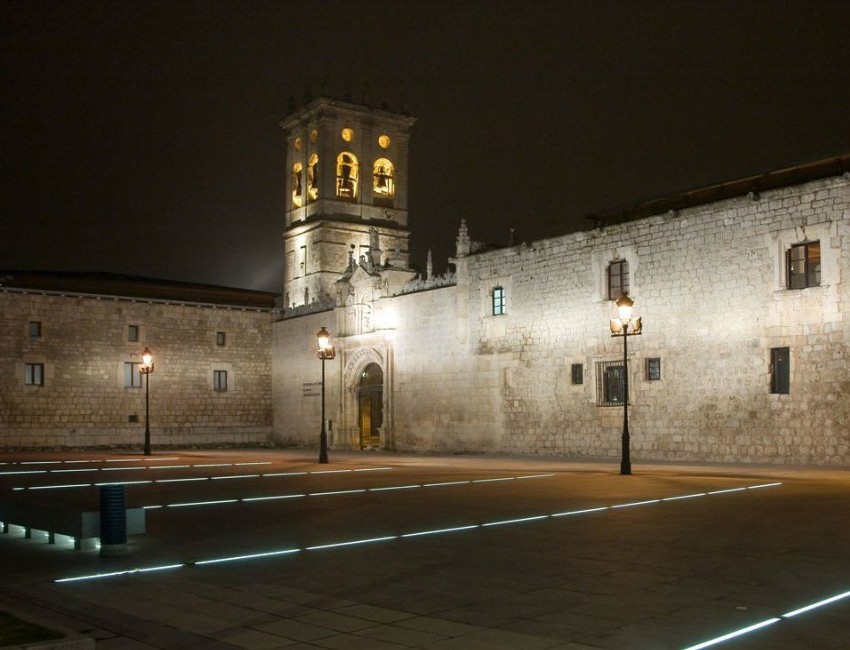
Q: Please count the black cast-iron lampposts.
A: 3